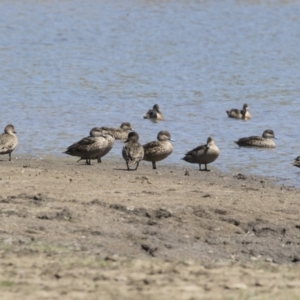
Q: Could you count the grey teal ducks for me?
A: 11